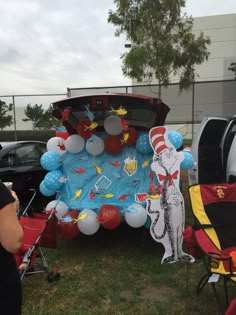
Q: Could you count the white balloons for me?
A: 7